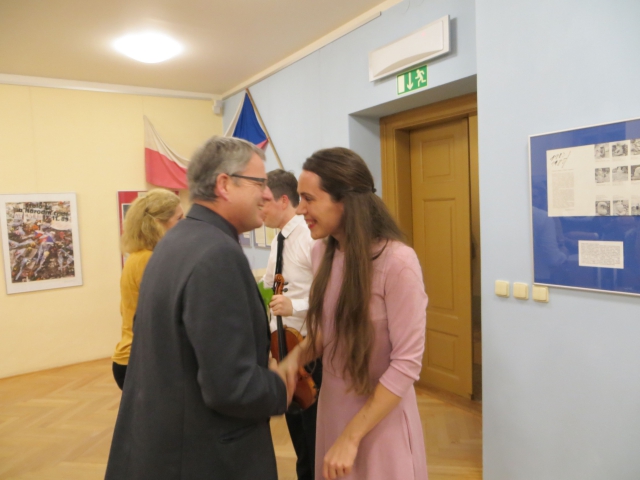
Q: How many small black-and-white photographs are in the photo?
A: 9